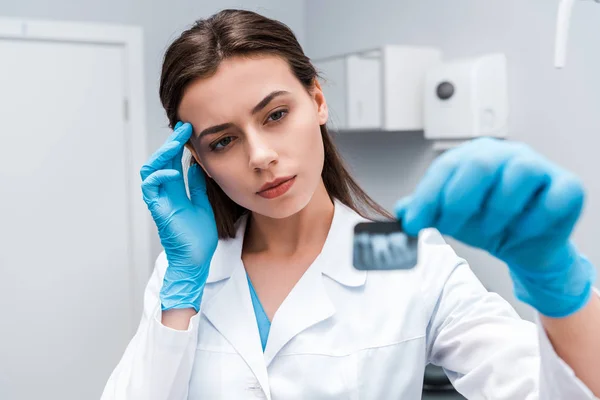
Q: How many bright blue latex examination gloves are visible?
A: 2